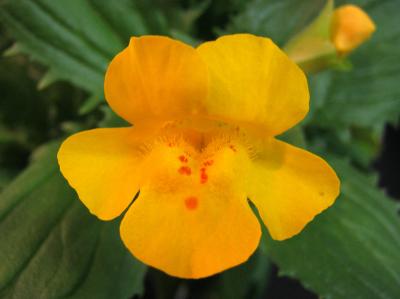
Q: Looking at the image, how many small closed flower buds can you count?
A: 1